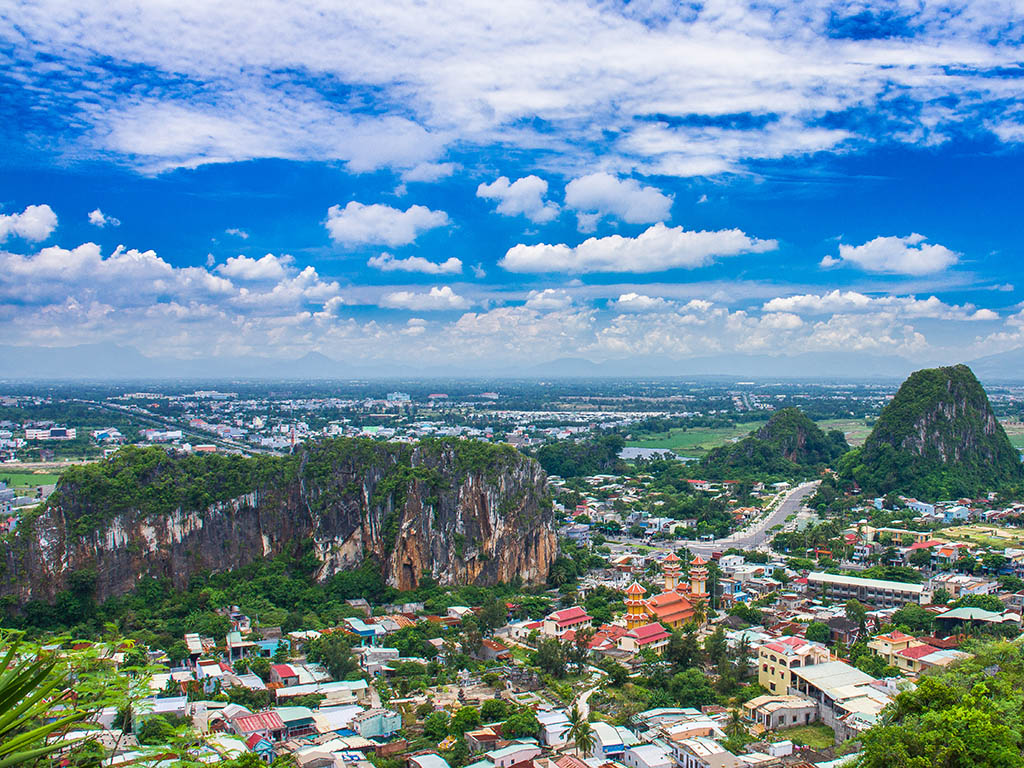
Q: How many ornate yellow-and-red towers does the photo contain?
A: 3